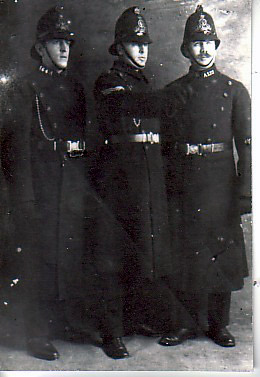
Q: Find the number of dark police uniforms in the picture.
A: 3